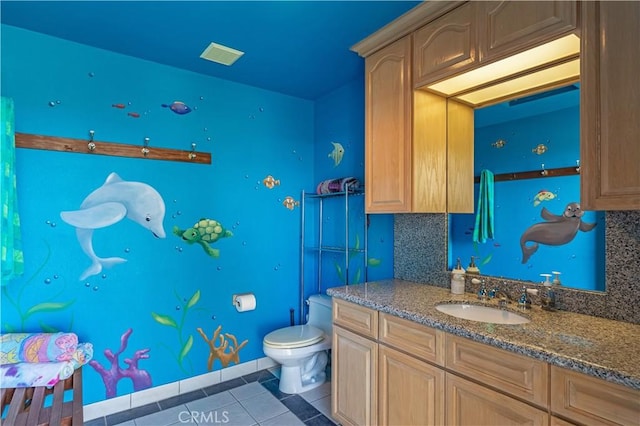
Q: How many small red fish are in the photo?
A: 2